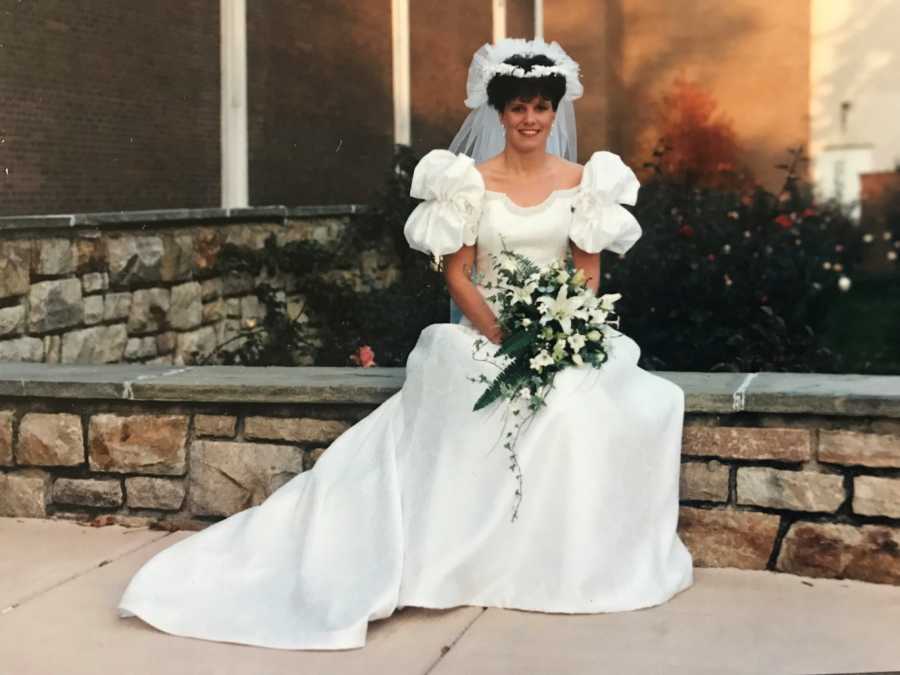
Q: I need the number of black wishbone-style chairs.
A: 0